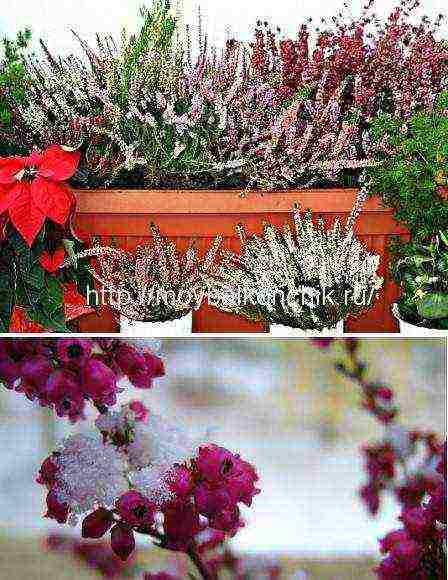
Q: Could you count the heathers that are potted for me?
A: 2